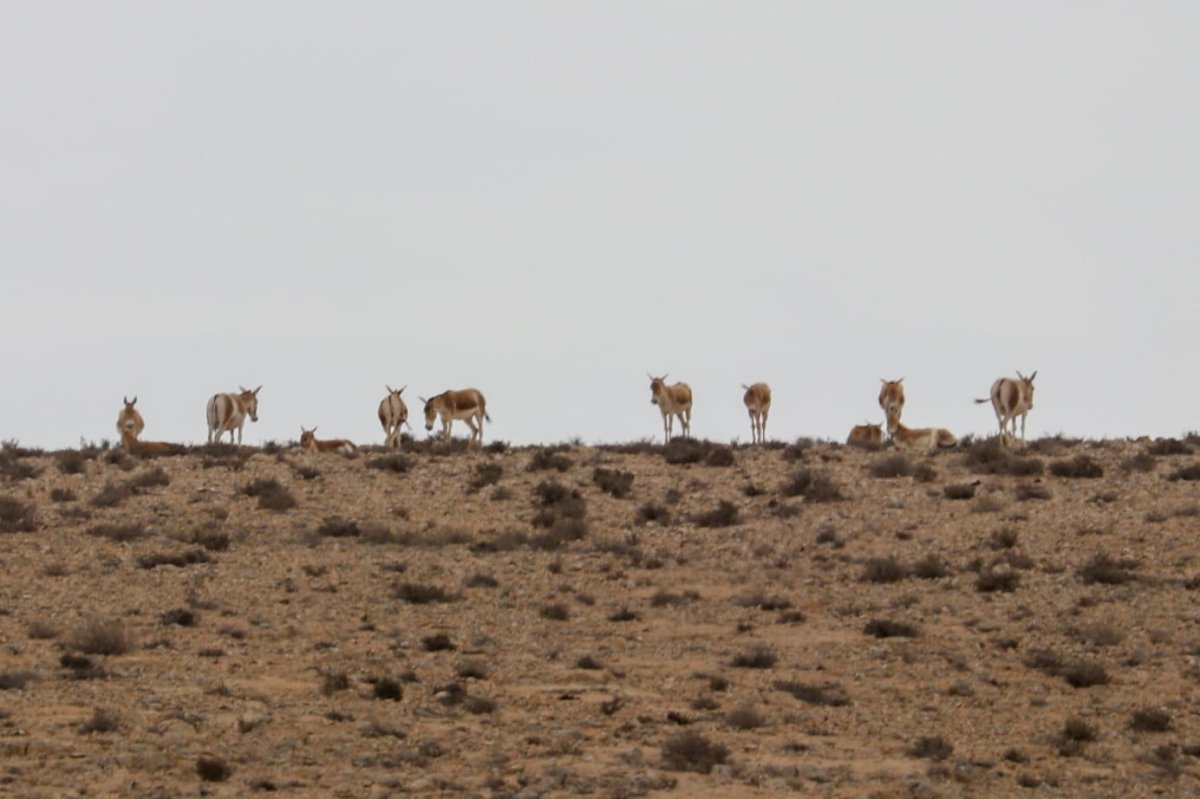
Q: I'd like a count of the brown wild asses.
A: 12